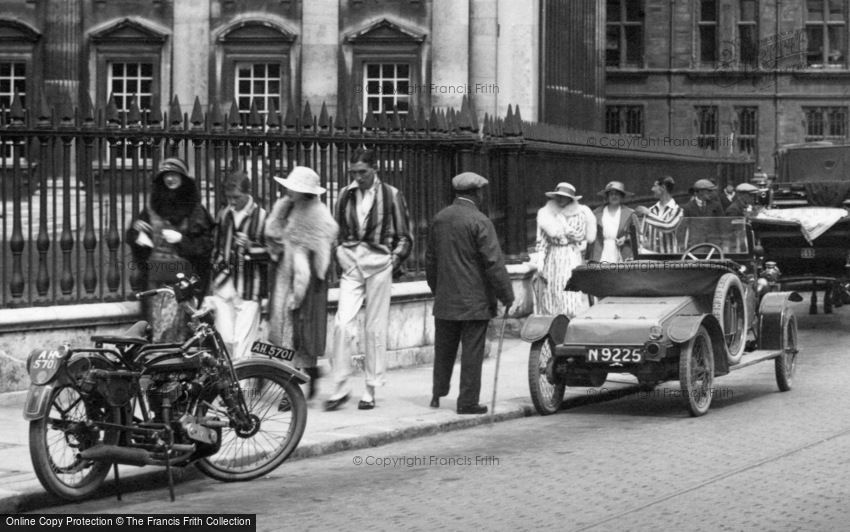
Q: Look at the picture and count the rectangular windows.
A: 12